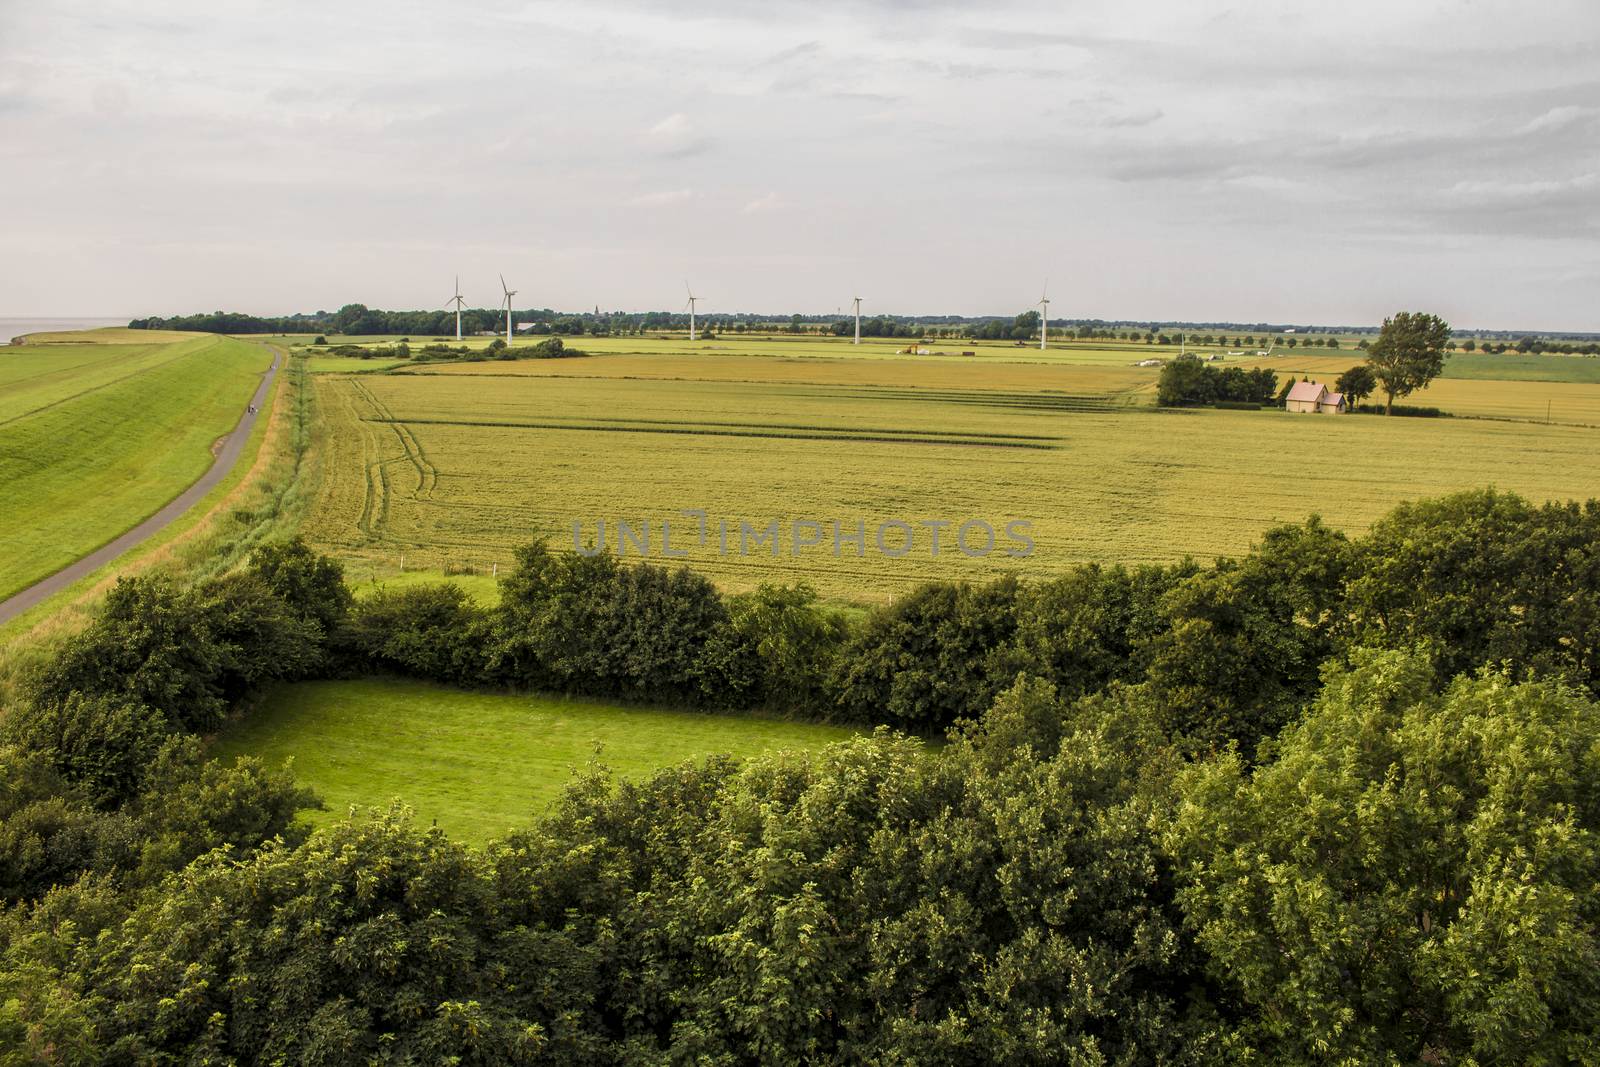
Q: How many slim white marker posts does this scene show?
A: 3